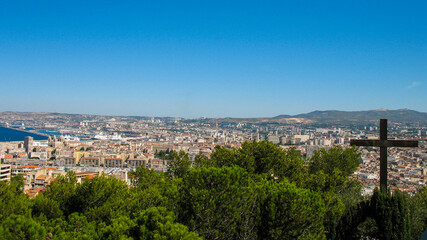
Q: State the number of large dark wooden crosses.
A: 1